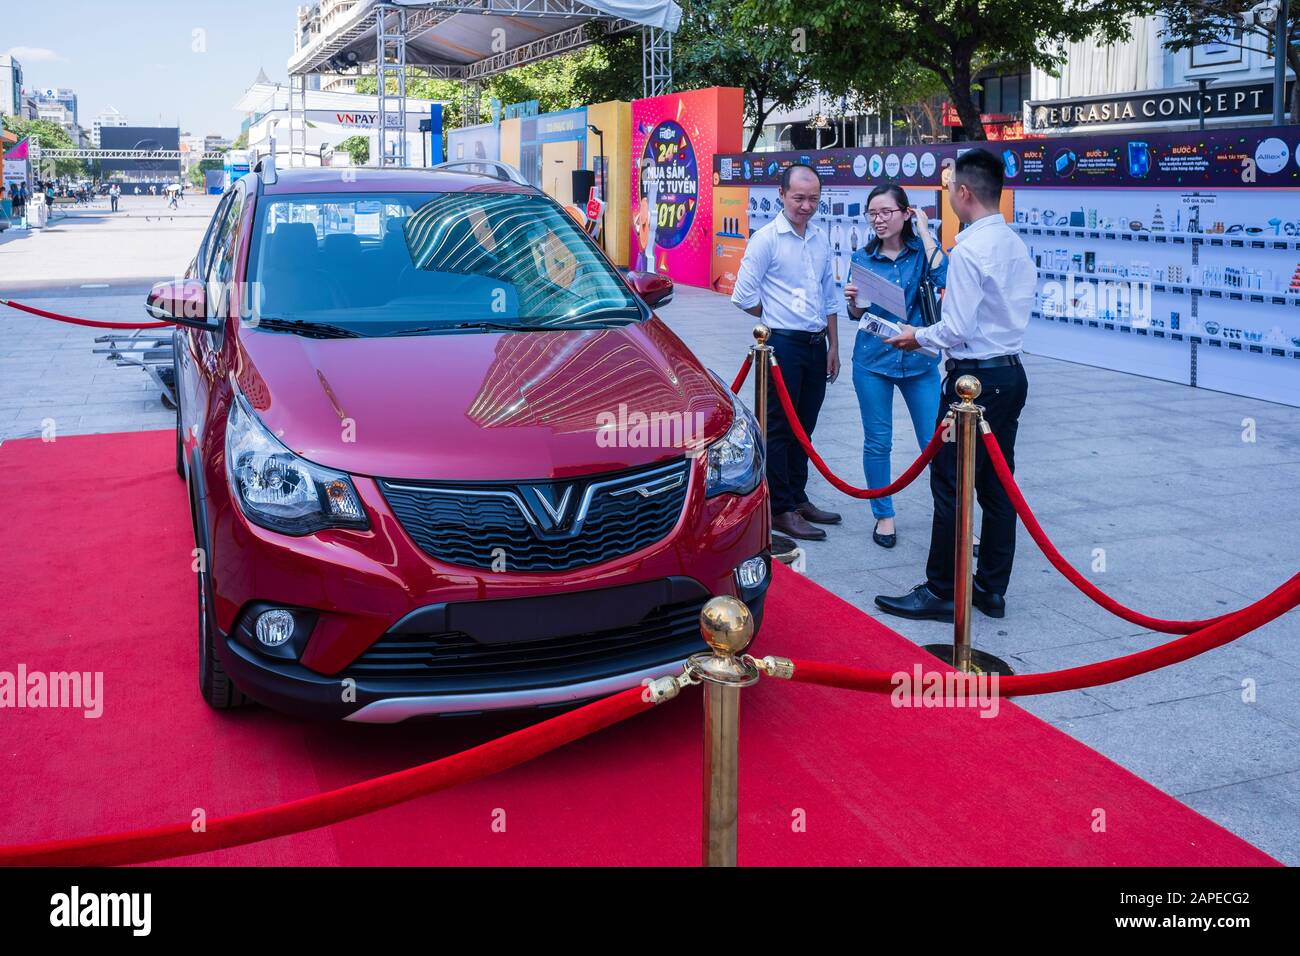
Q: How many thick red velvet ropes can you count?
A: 6